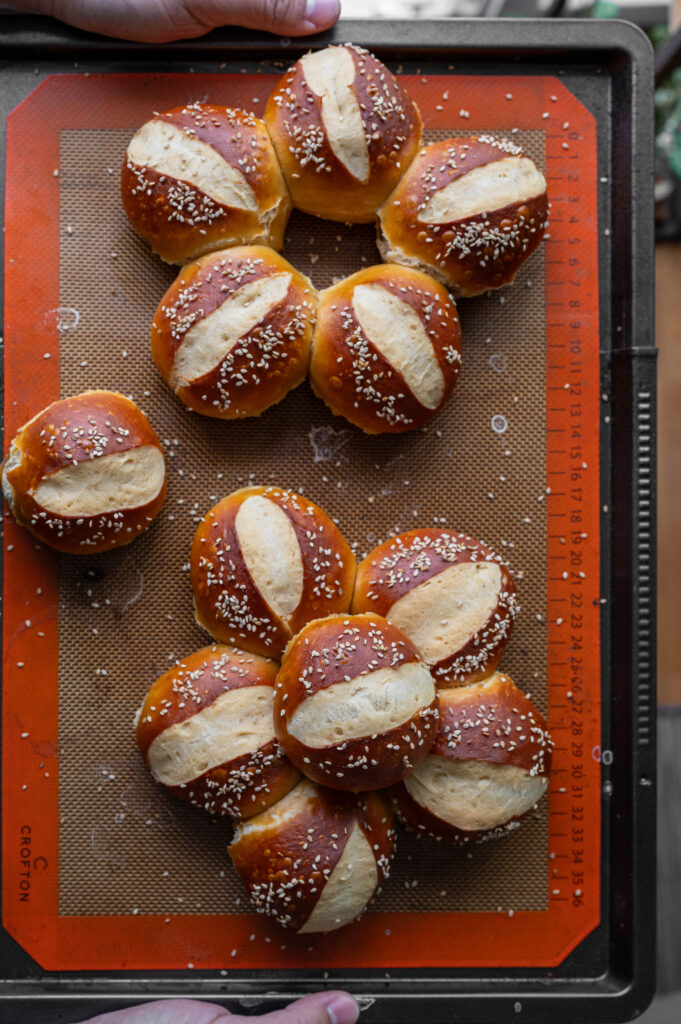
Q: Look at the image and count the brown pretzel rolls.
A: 12